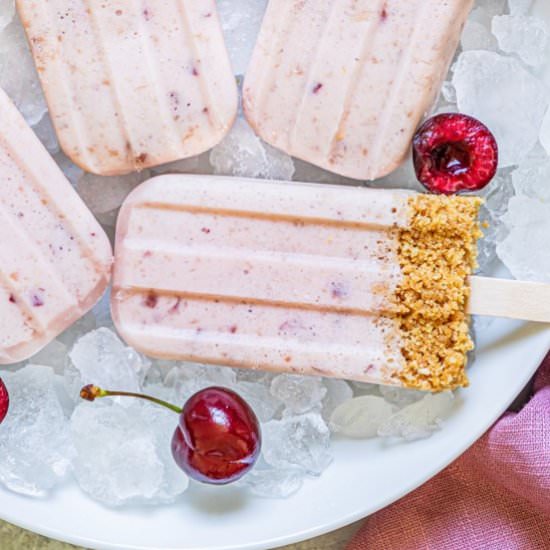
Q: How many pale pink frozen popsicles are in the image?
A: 4